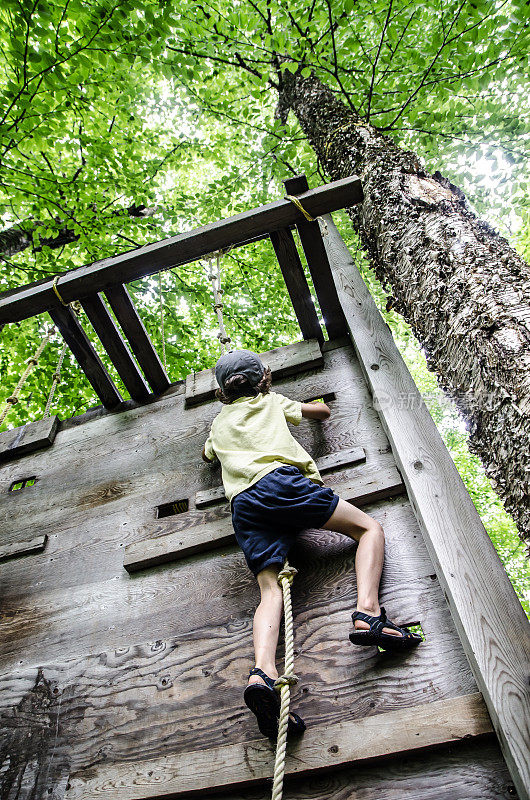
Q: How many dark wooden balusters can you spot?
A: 5